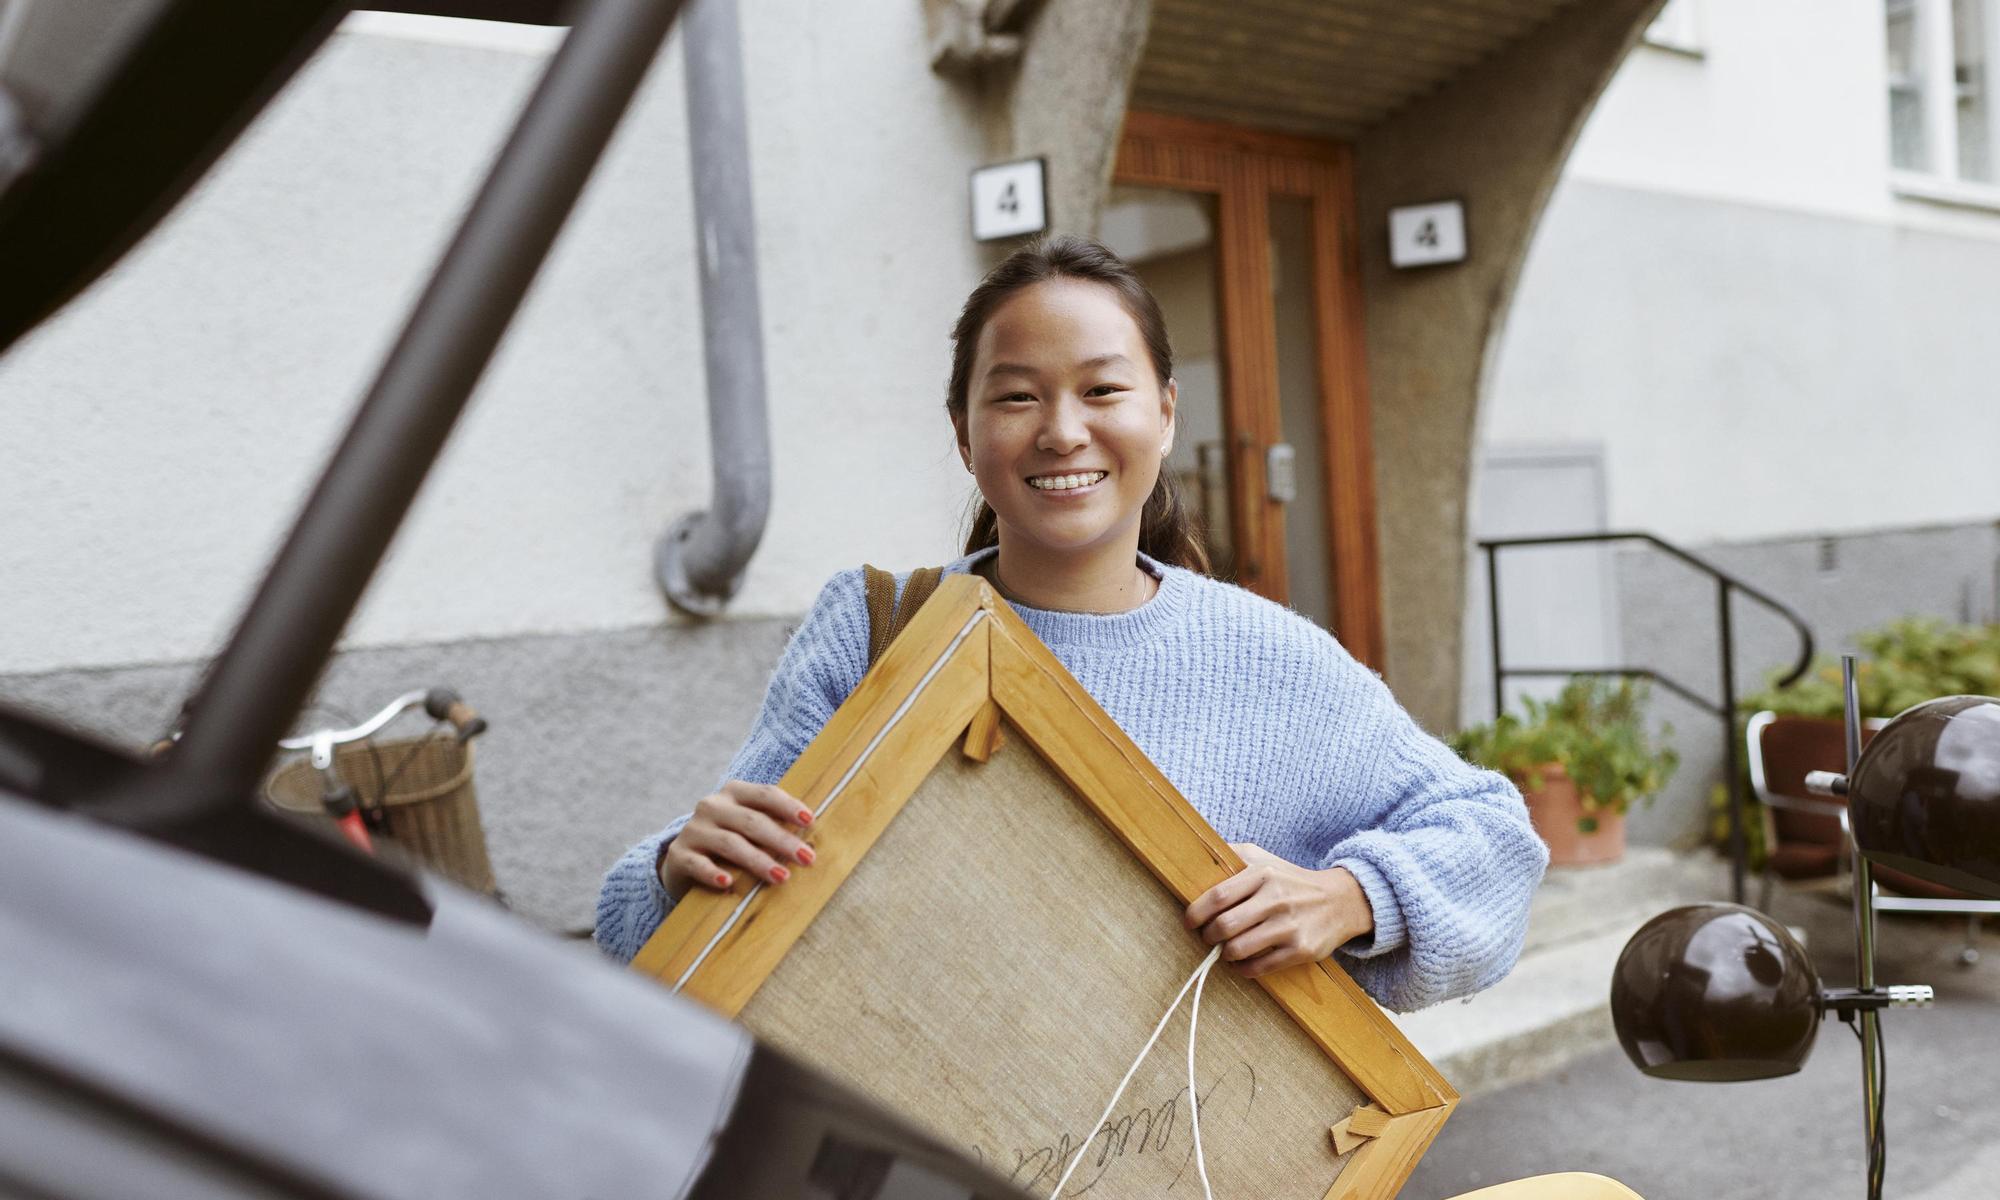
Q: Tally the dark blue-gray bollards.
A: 0